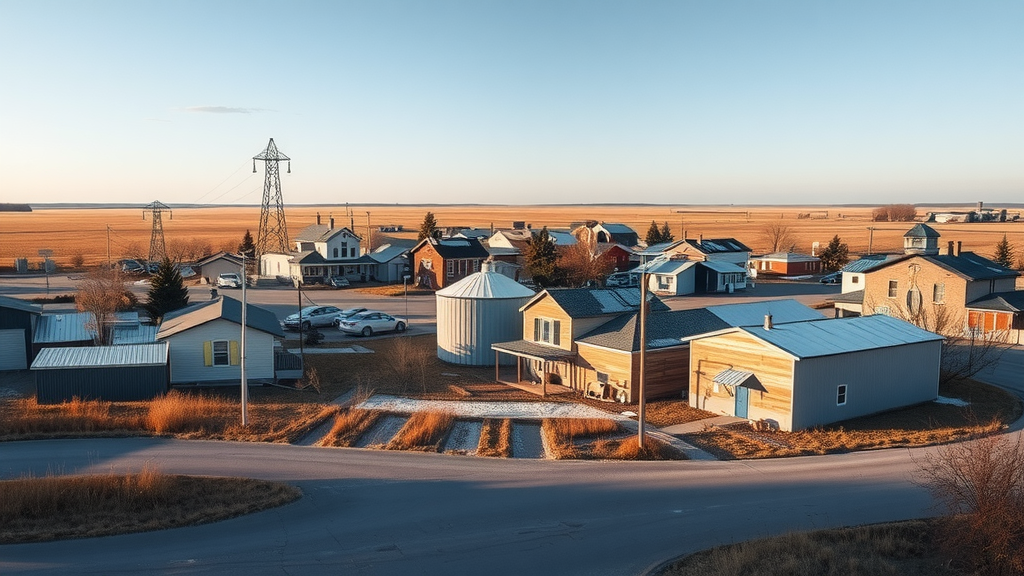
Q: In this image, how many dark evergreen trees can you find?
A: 8